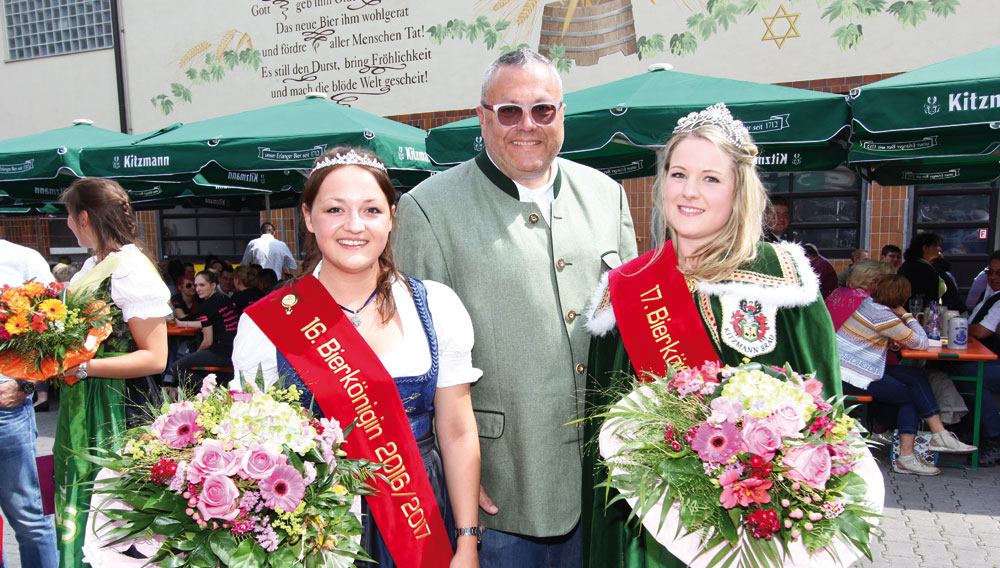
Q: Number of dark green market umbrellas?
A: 4